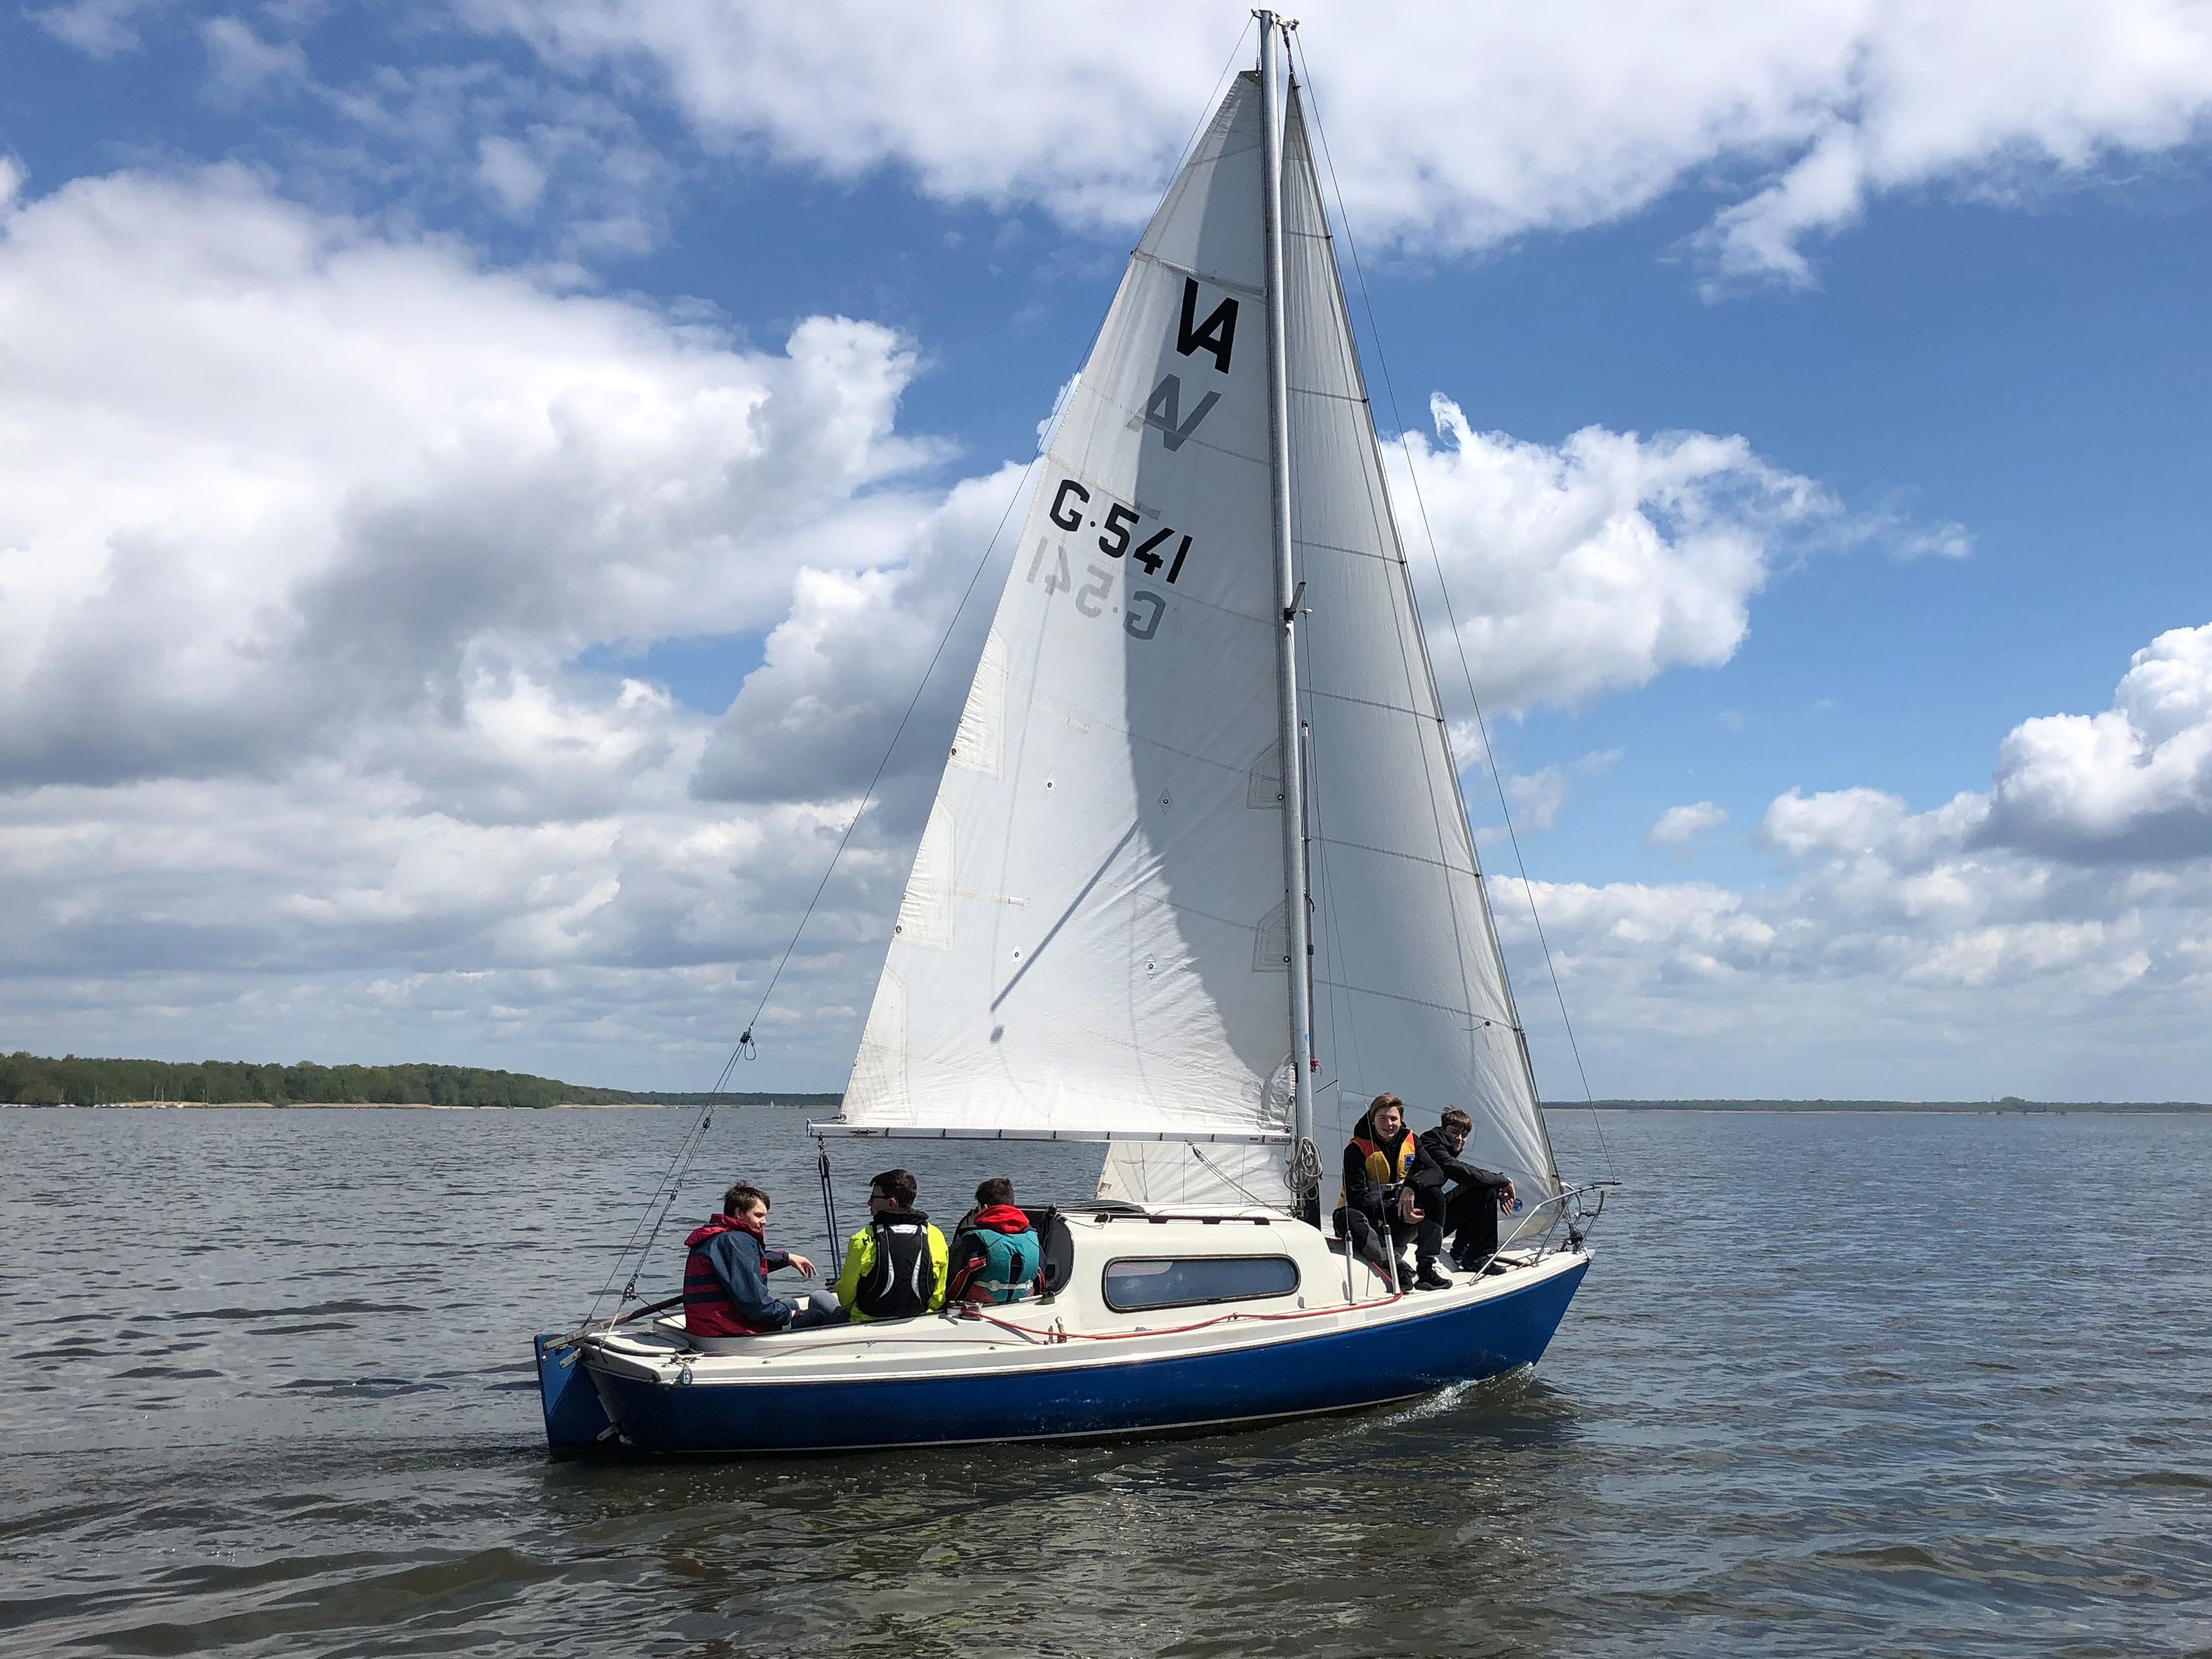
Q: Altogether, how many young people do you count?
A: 5